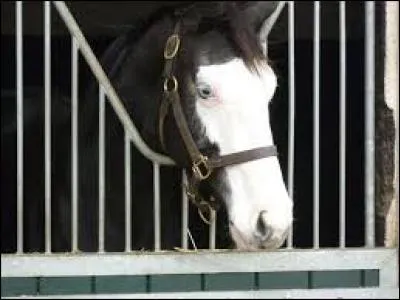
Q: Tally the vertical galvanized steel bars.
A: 12